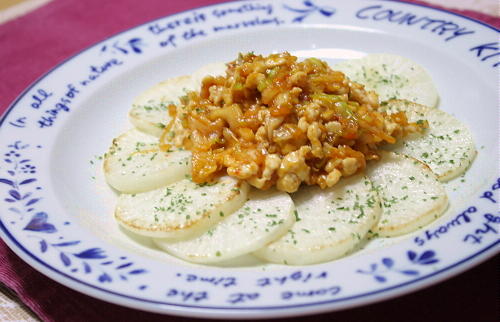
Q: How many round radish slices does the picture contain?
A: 9